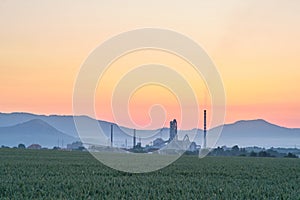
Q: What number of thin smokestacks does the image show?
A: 3